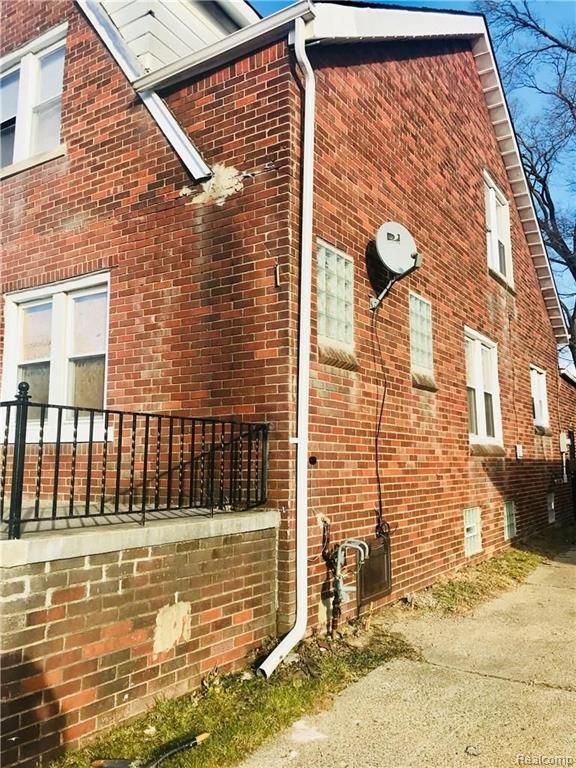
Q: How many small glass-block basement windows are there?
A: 3